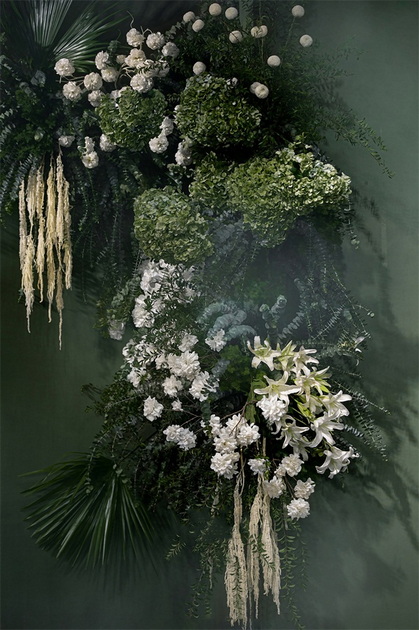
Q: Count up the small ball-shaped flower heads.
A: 13